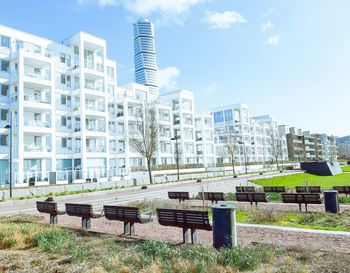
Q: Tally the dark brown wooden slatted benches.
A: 12